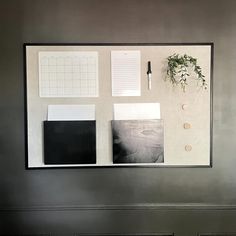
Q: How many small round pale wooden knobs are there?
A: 3